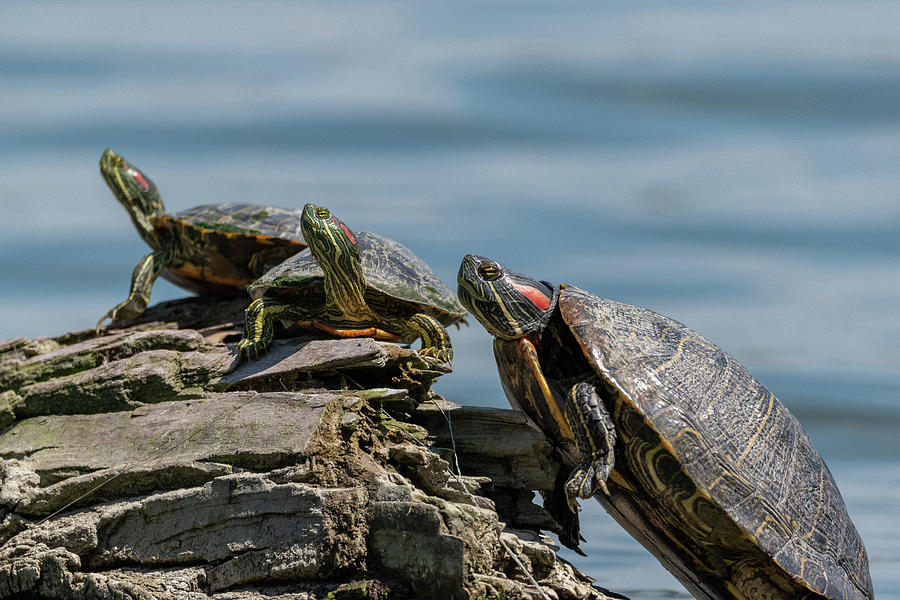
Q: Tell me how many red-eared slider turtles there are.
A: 3